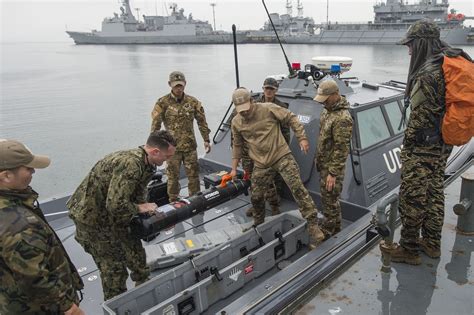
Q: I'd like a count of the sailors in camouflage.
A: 7